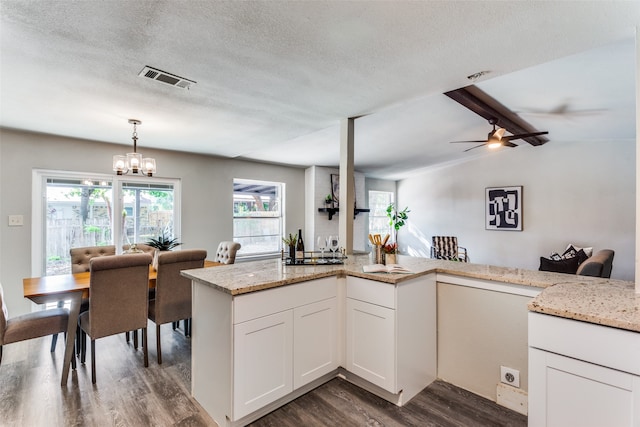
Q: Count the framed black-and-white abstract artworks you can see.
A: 1